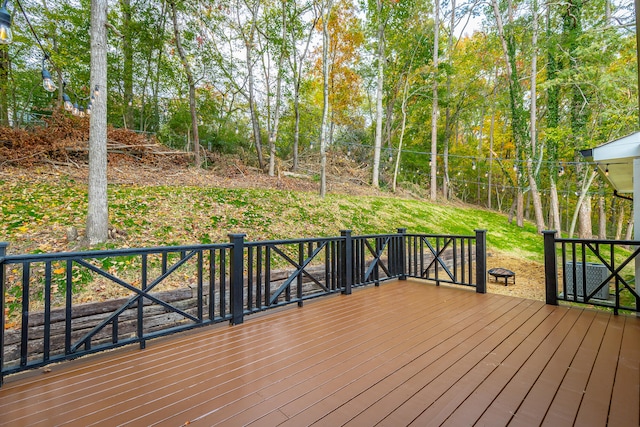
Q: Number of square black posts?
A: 6